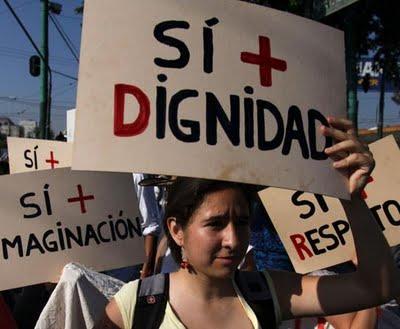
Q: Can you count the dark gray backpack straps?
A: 2